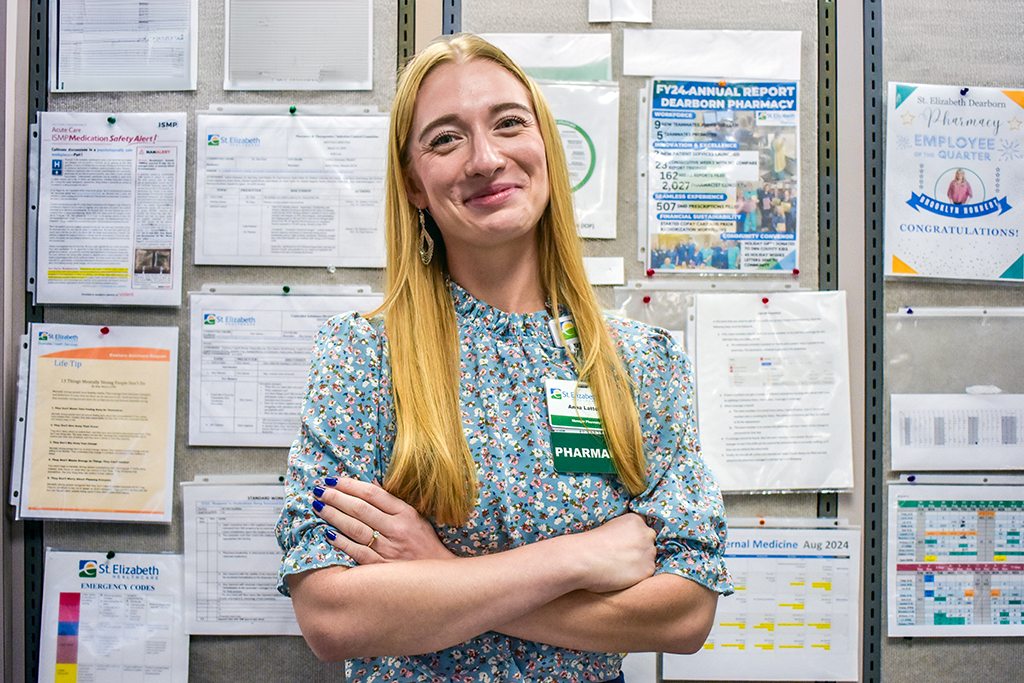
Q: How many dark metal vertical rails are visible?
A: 5